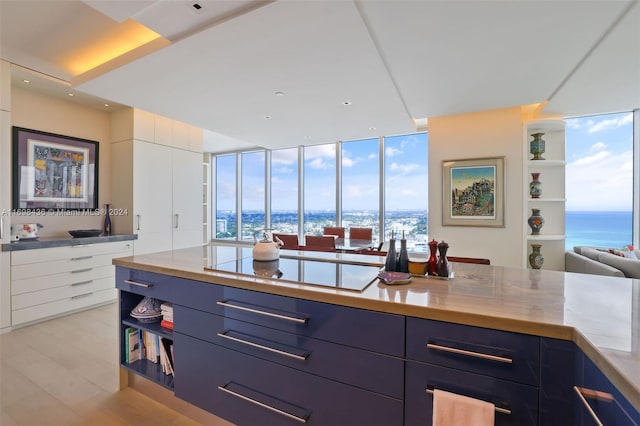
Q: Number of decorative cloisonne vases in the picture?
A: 4